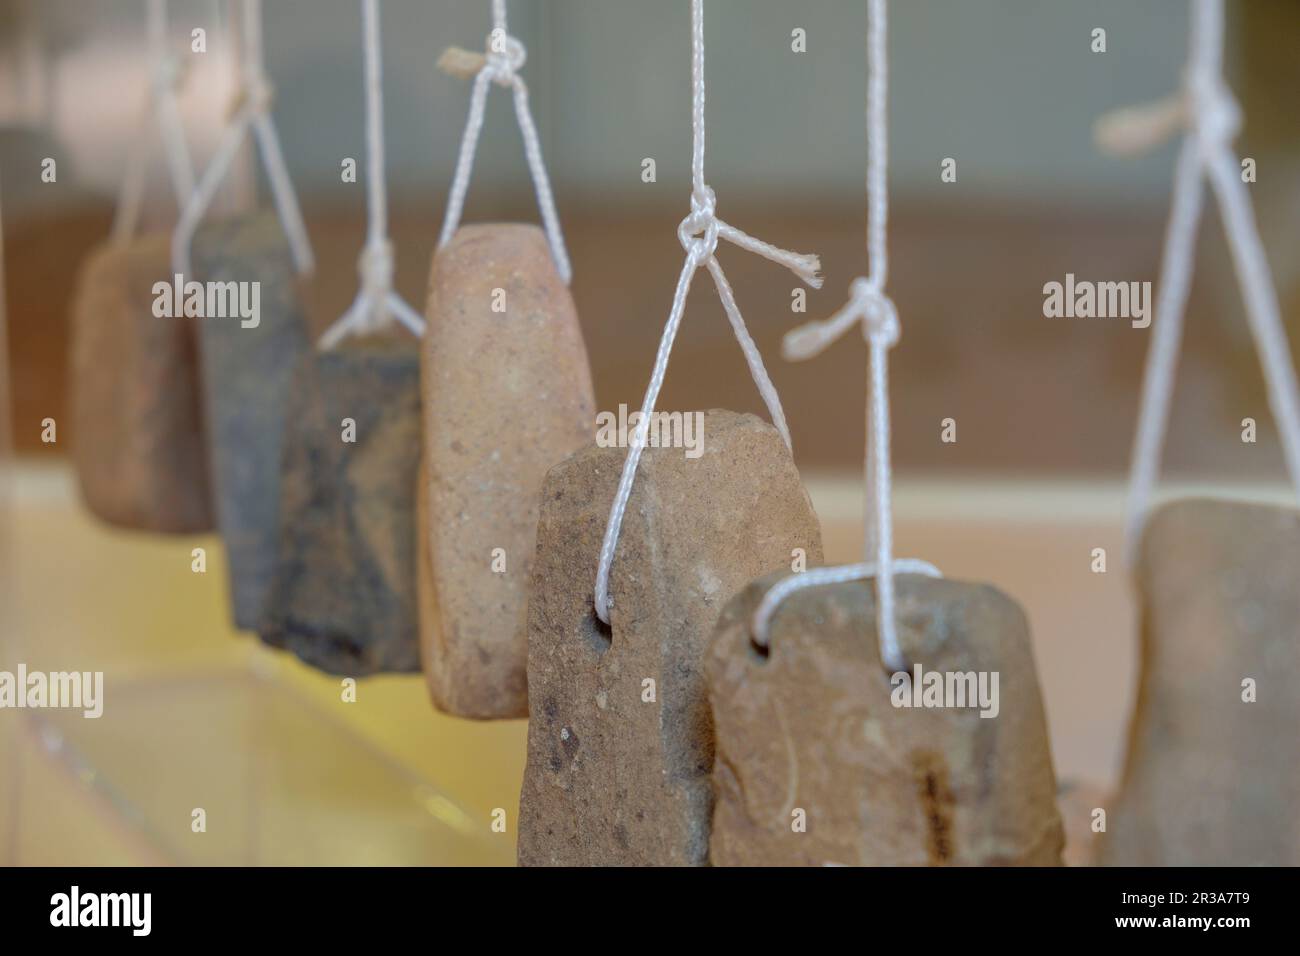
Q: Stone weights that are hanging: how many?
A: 7